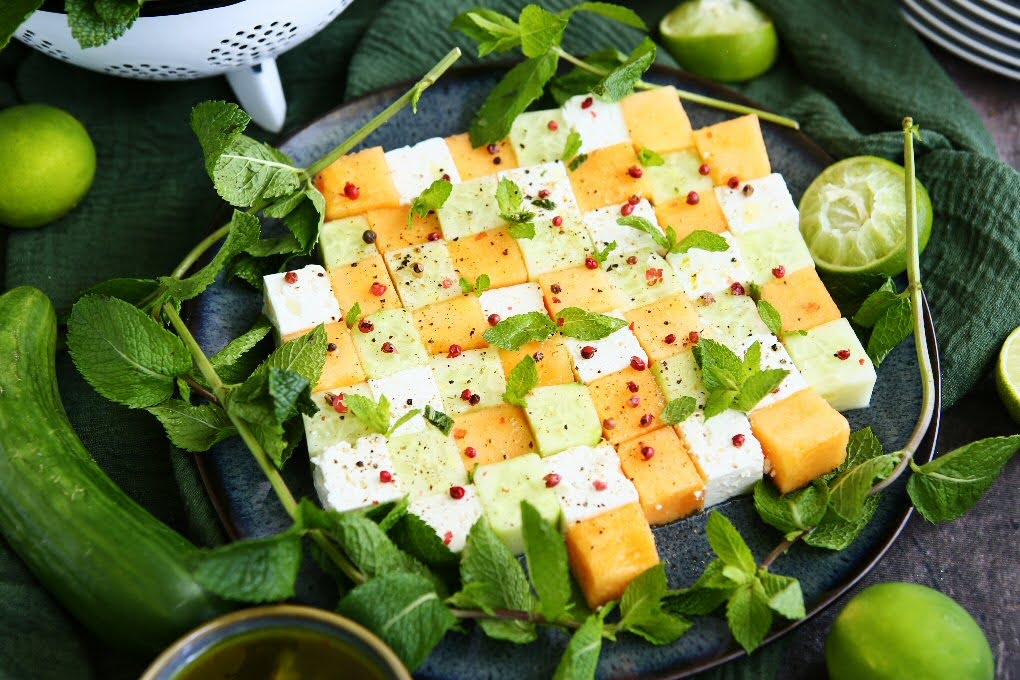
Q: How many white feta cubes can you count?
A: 15